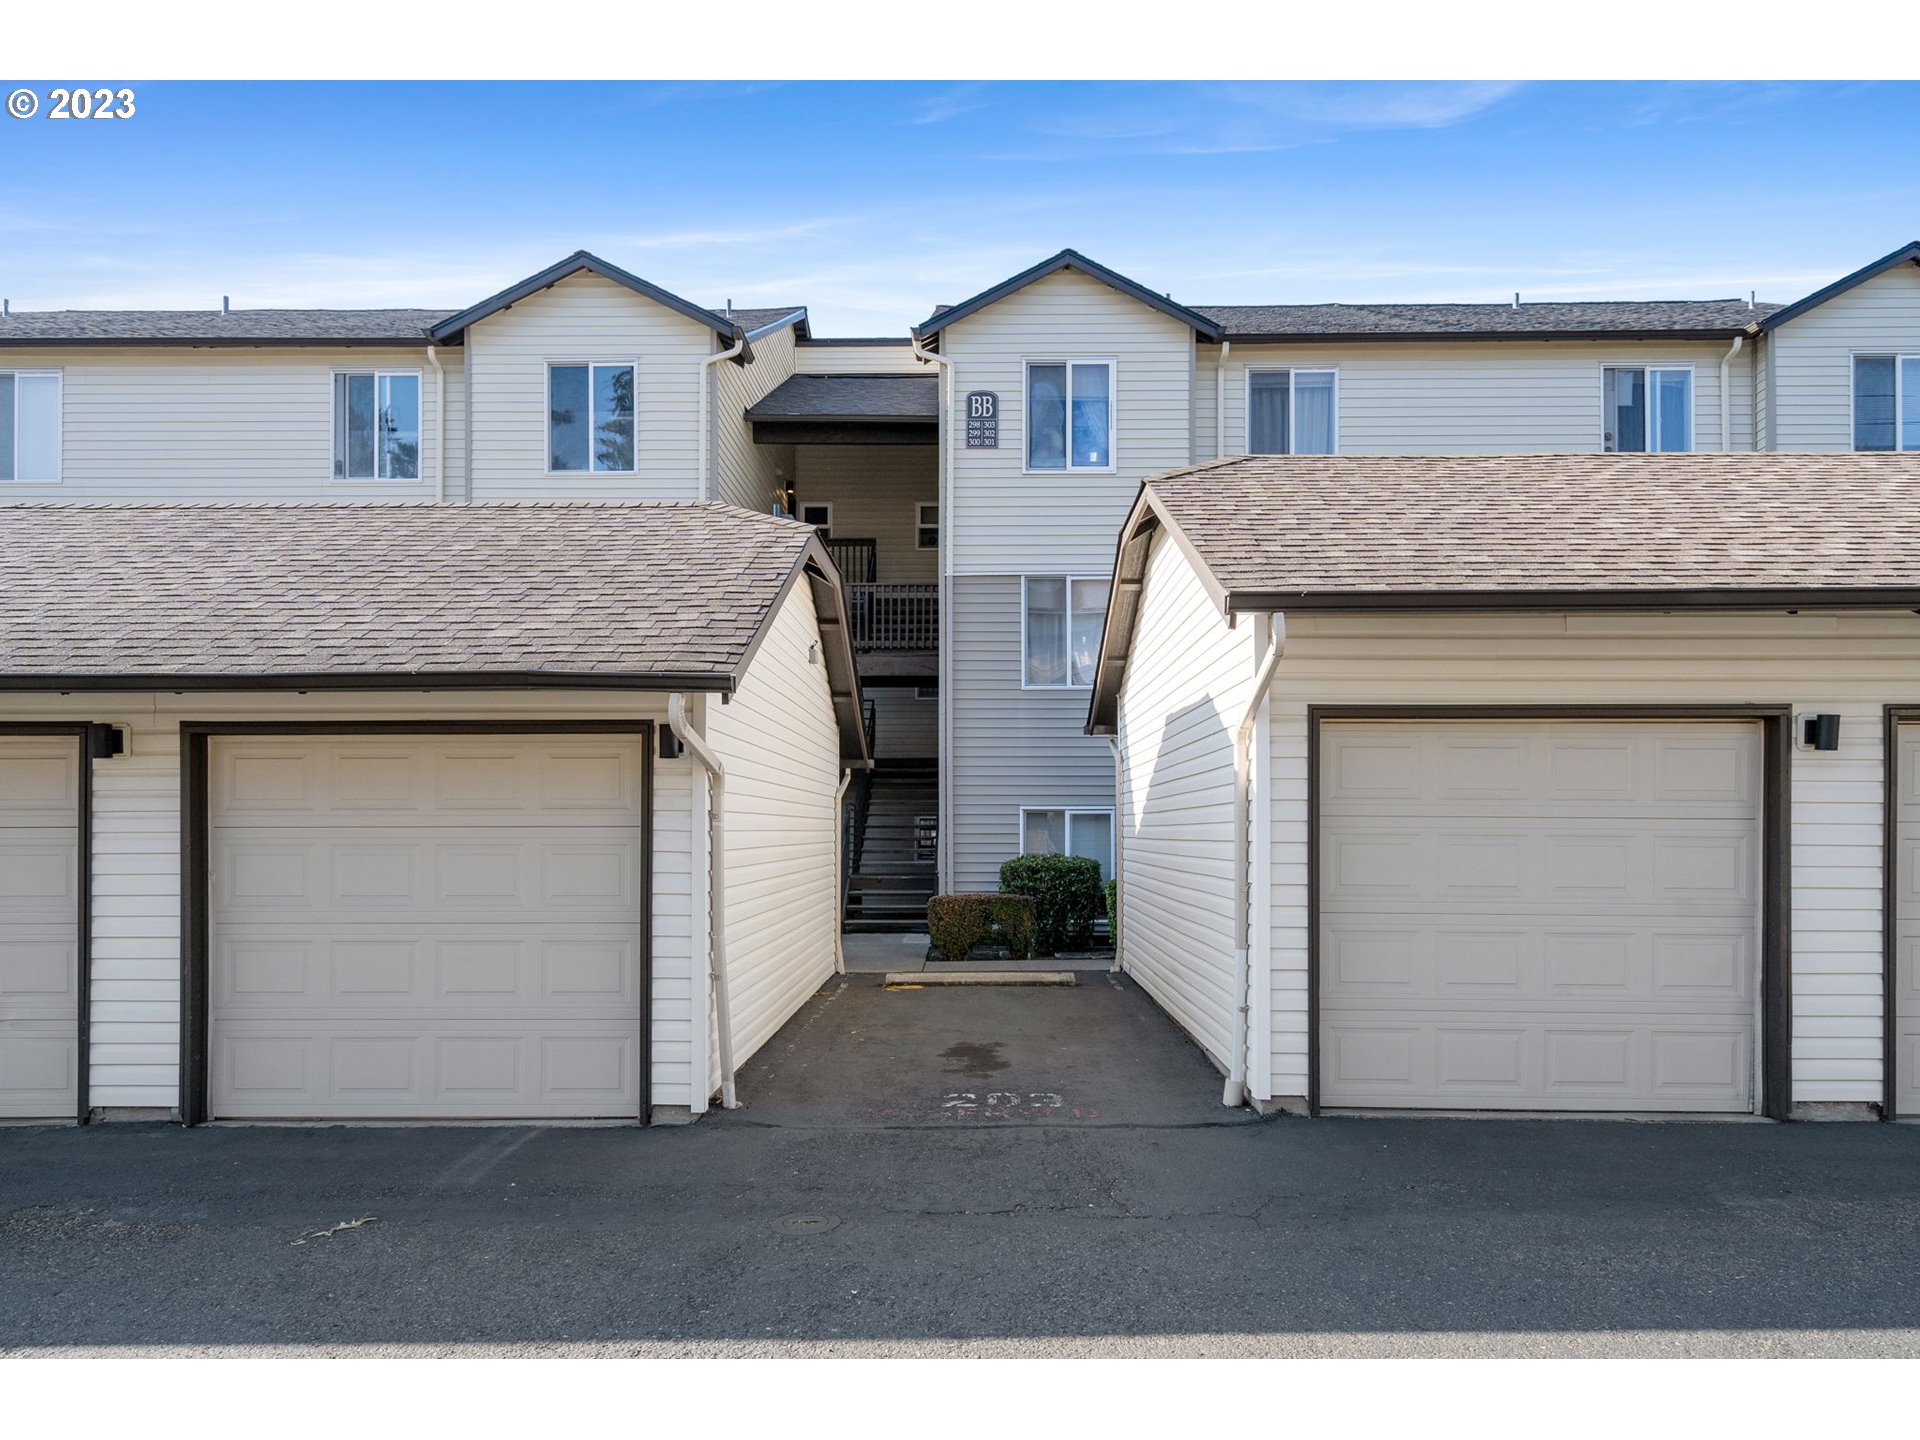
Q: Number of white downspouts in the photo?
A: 9